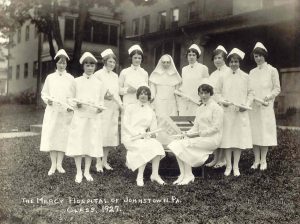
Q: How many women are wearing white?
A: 11